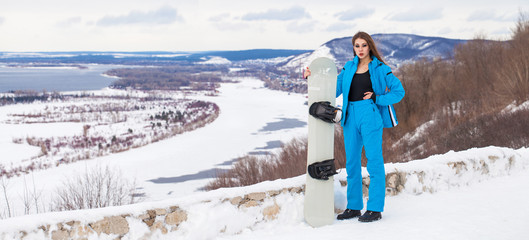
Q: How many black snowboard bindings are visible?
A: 2